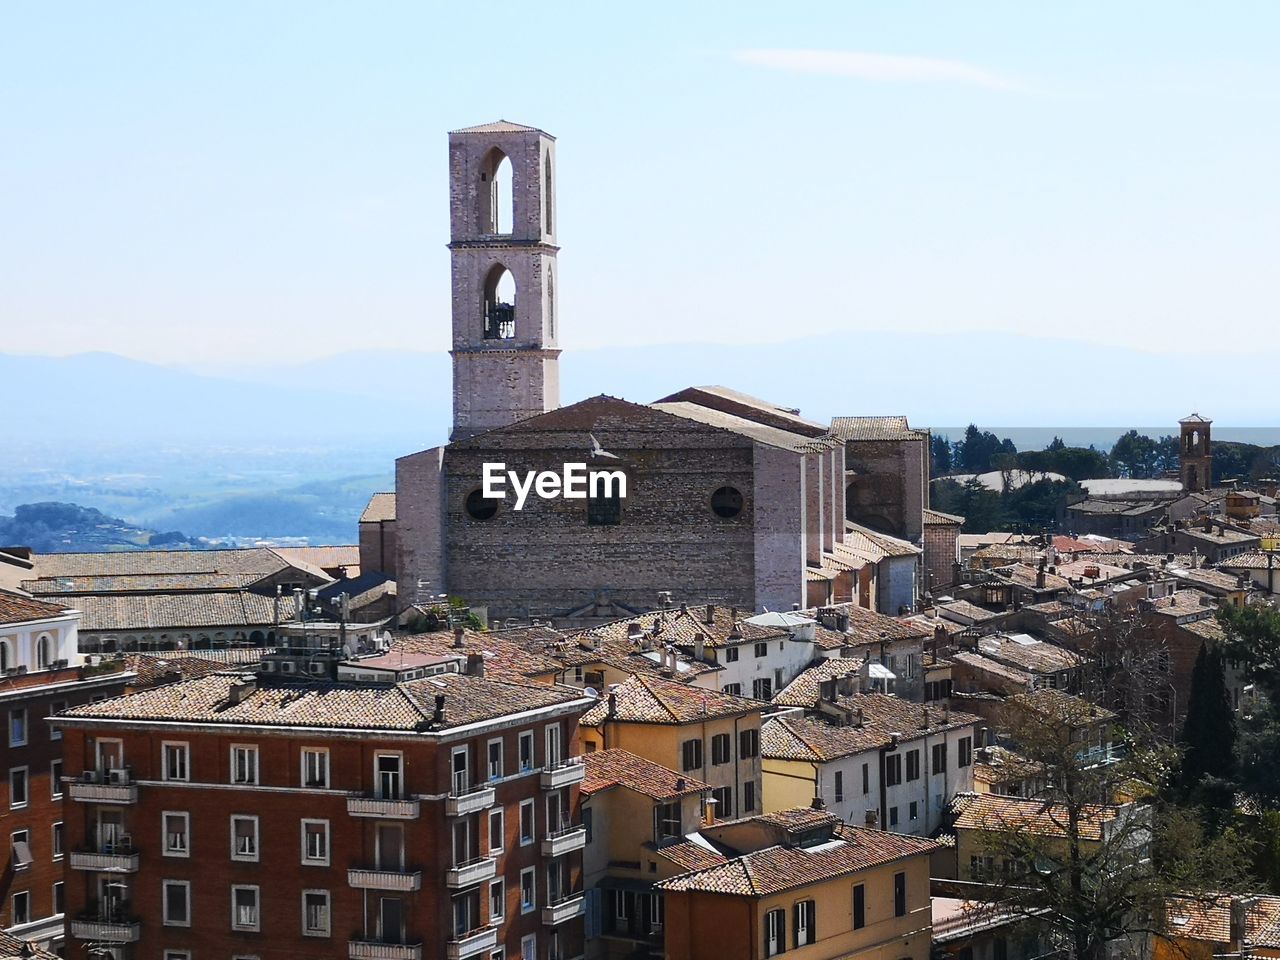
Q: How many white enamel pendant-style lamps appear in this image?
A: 0